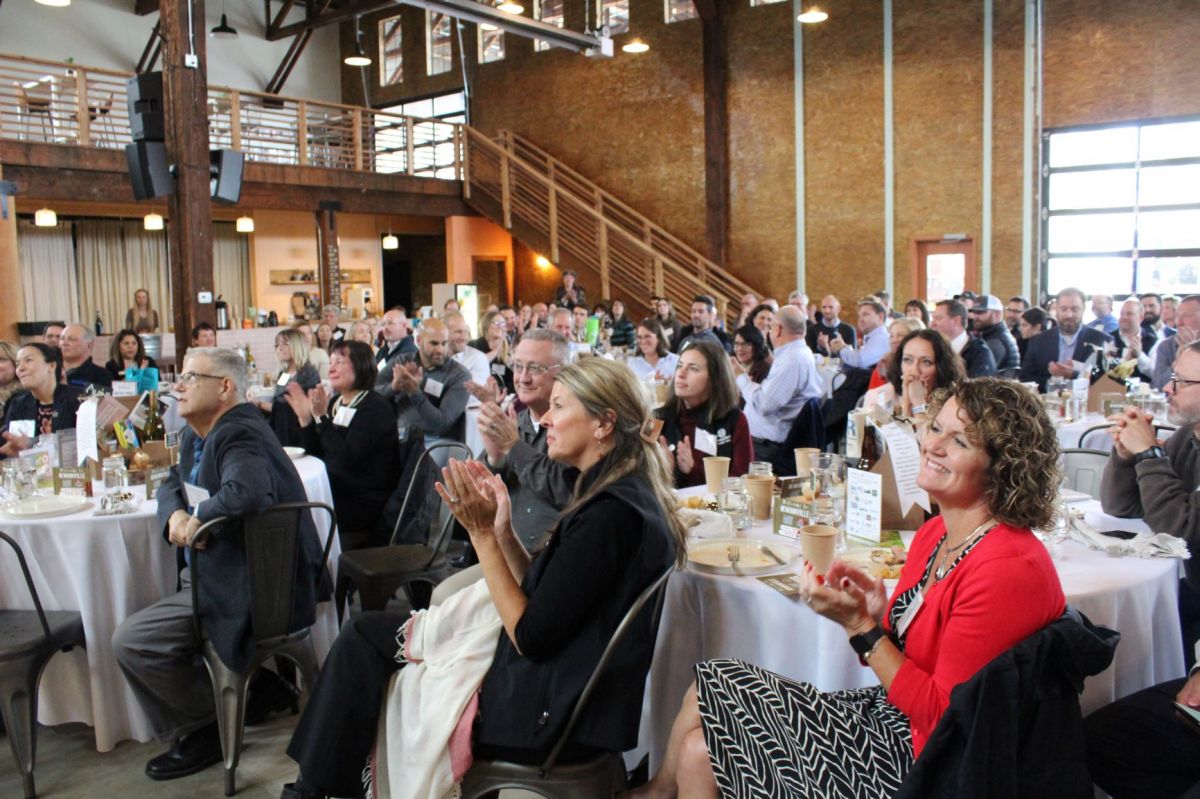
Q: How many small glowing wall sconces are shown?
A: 1